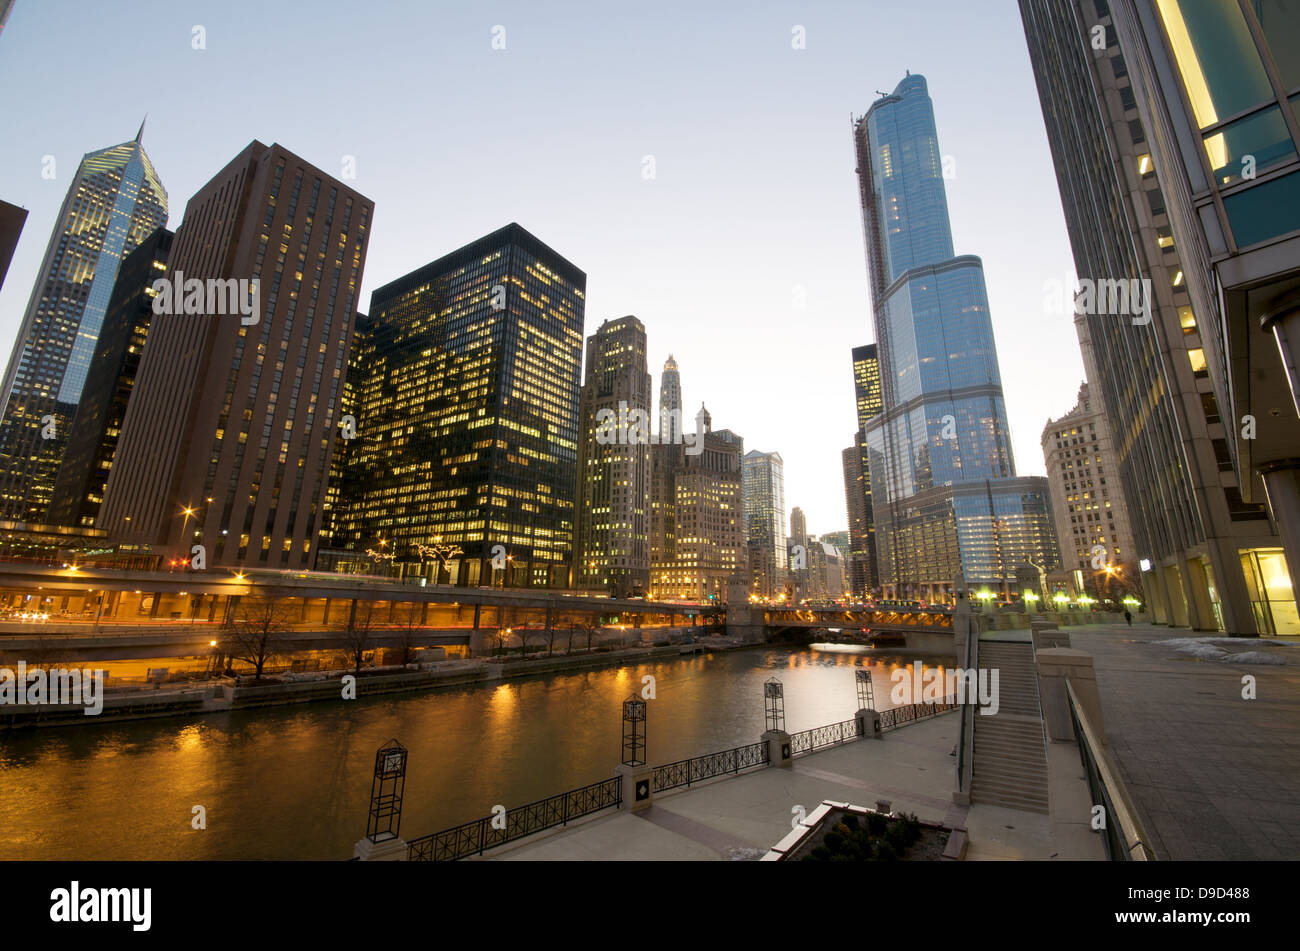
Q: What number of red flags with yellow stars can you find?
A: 0